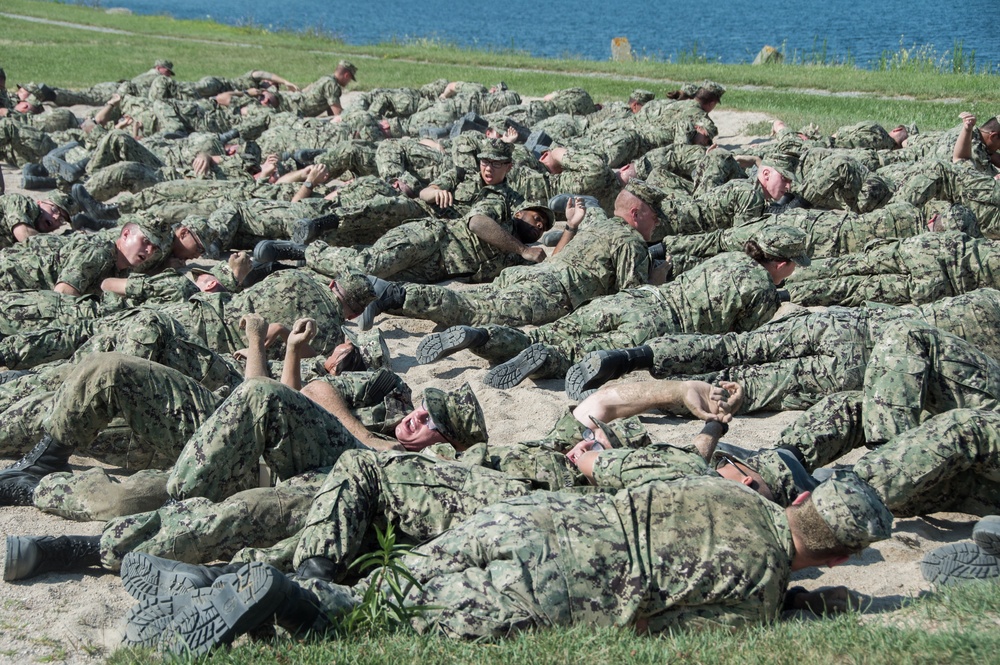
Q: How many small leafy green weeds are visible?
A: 1